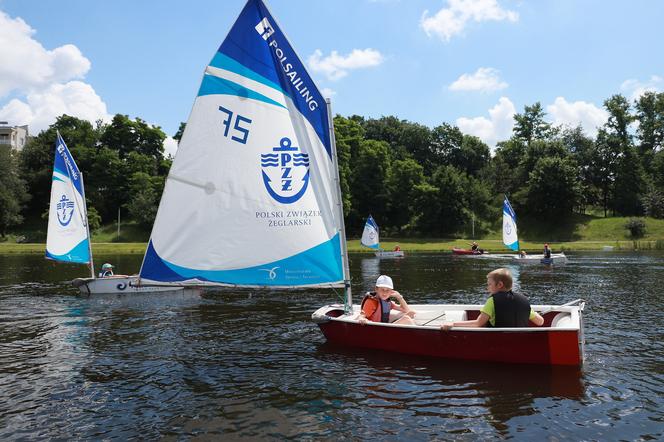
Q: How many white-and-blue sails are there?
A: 4